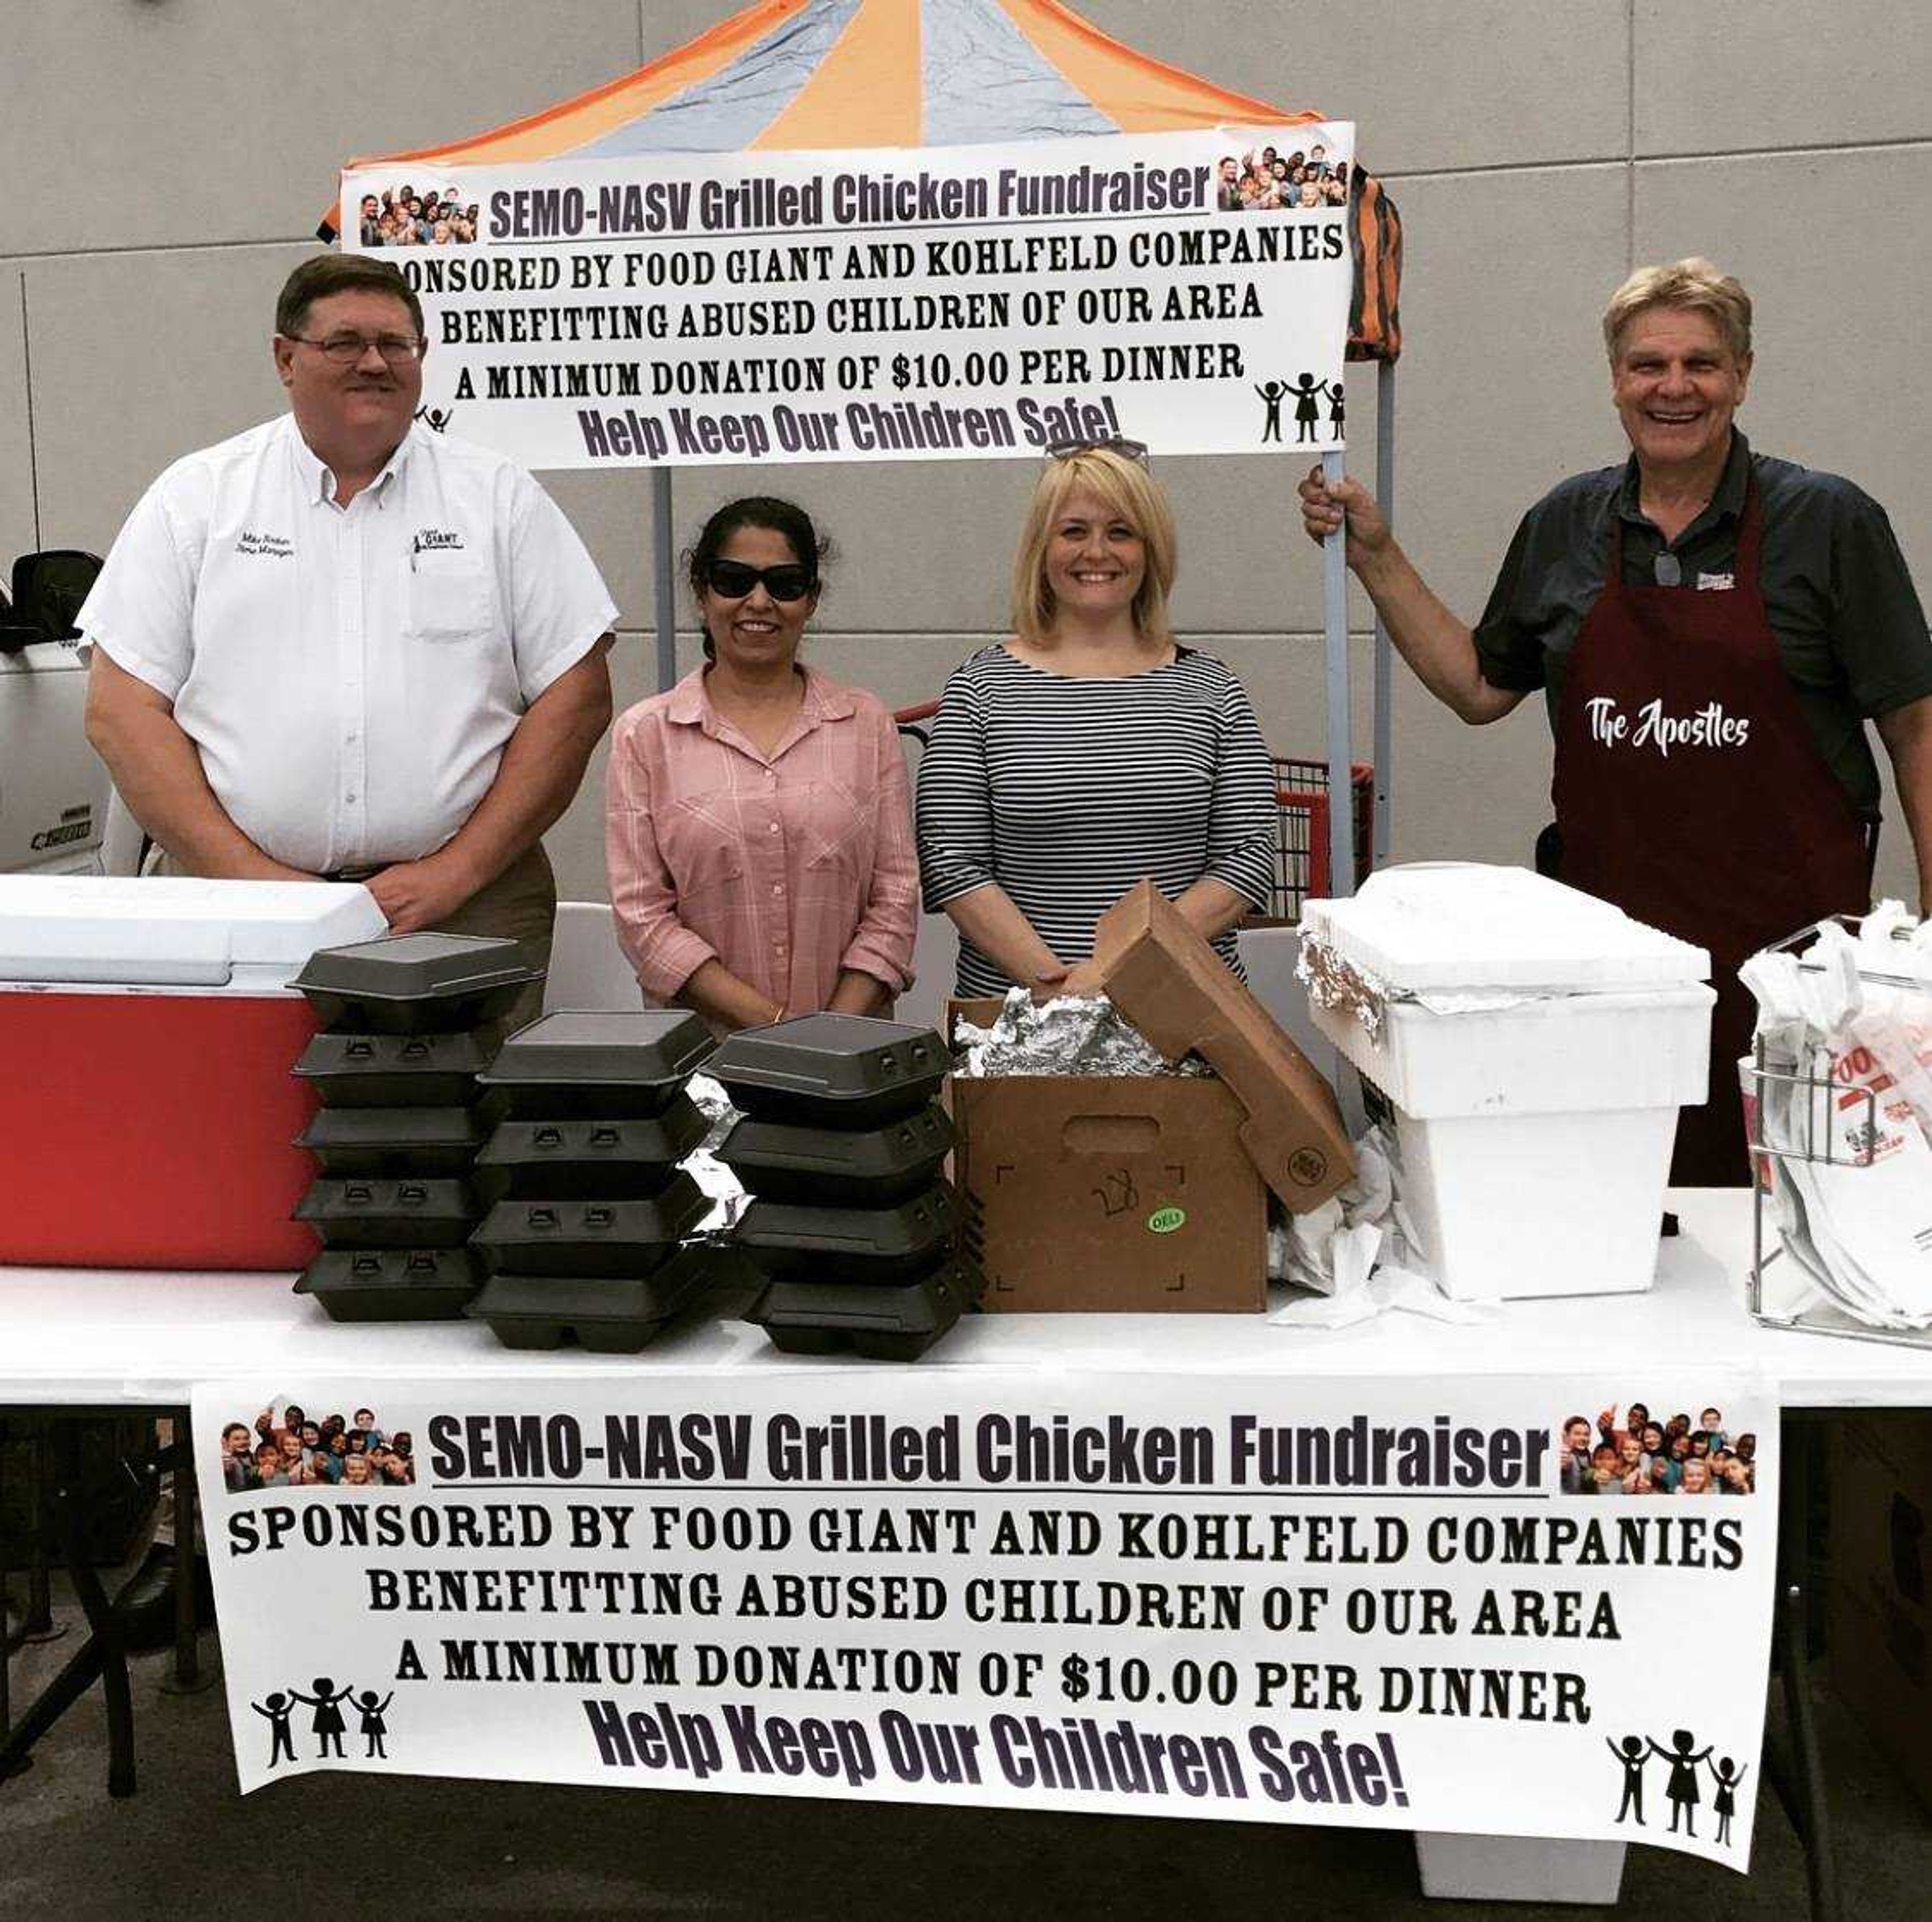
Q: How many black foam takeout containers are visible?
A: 13